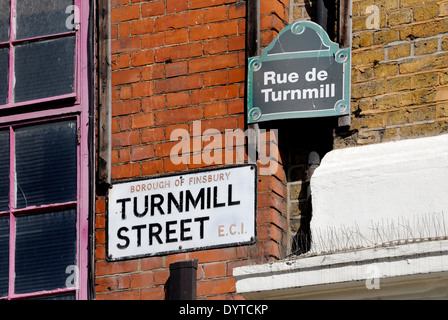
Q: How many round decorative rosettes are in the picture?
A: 5